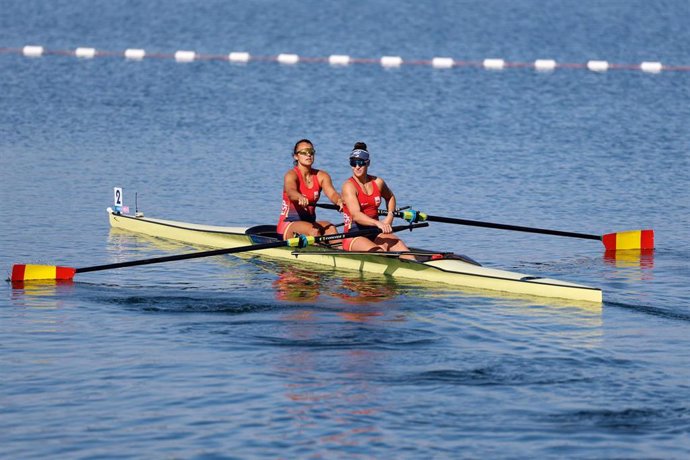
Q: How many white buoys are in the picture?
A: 13